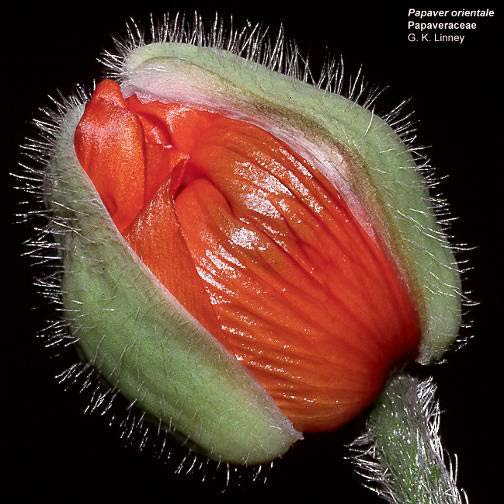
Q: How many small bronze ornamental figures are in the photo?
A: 0